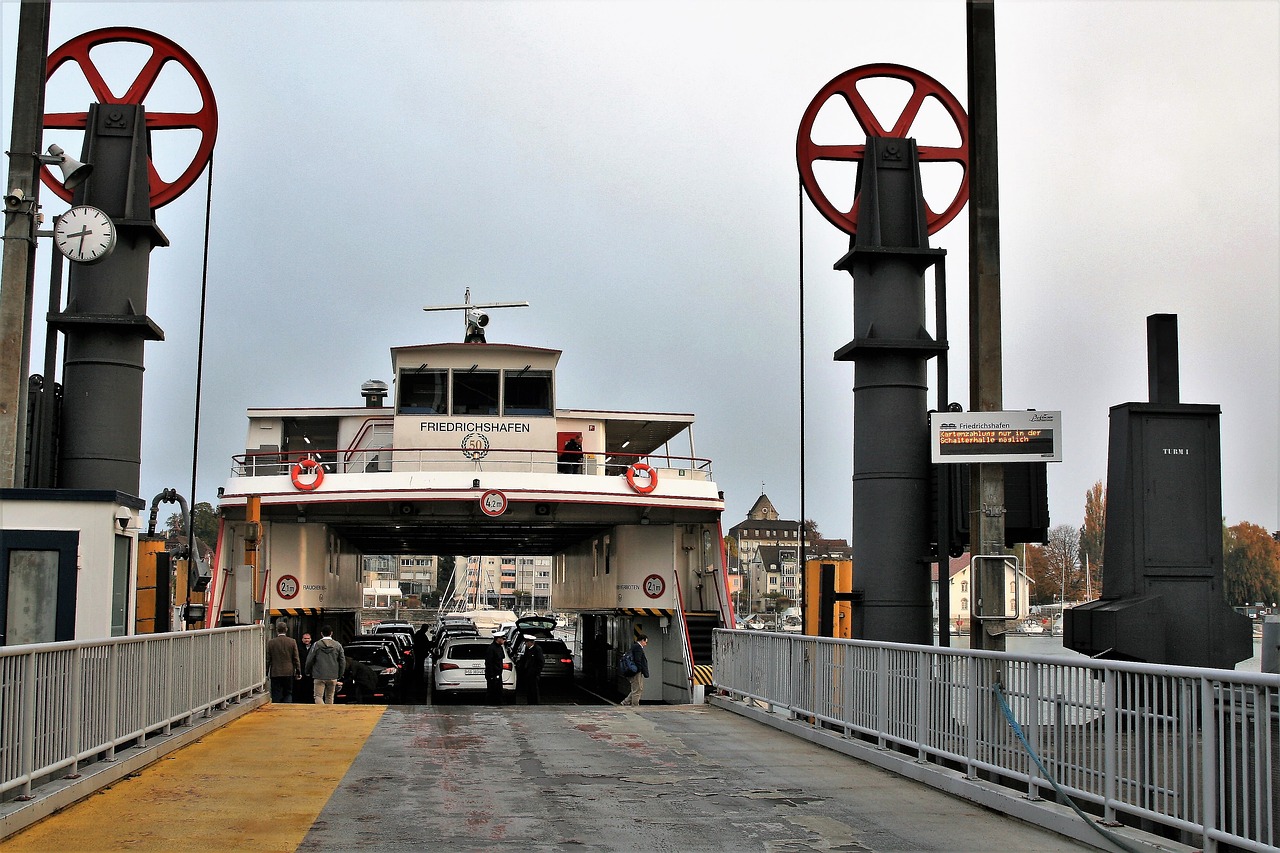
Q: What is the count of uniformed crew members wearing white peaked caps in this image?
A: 2